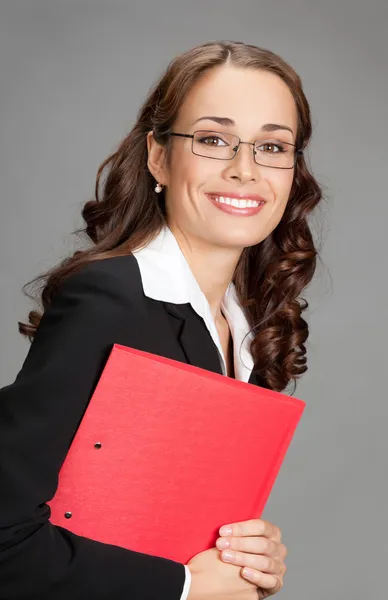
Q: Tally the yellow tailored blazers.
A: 0